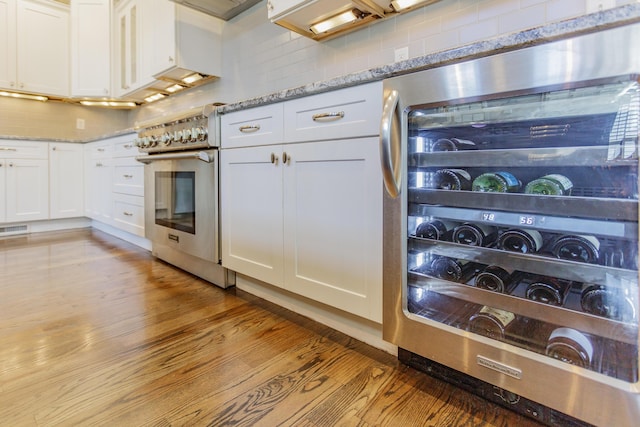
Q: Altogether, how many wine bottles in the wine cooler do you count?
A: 14